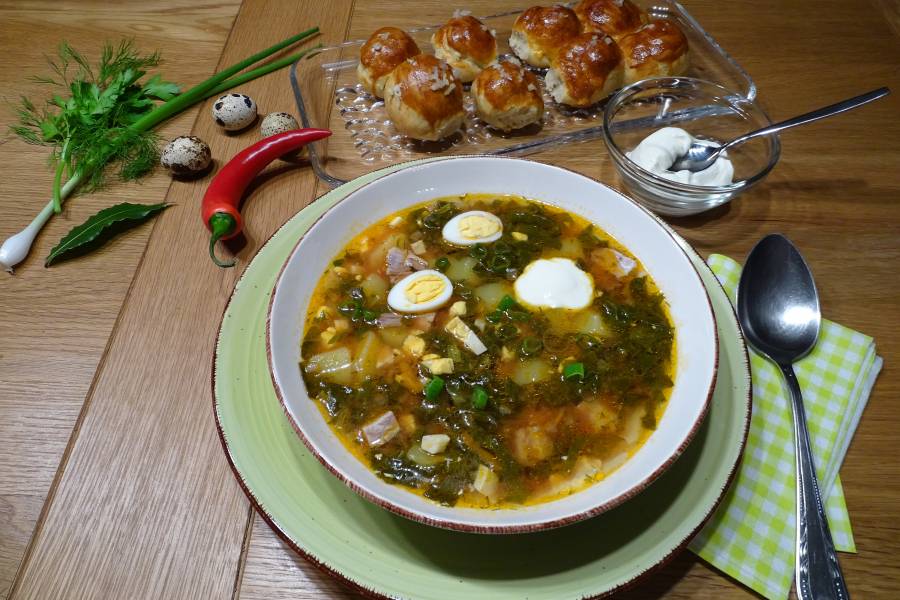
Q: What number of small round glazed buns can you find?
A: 8